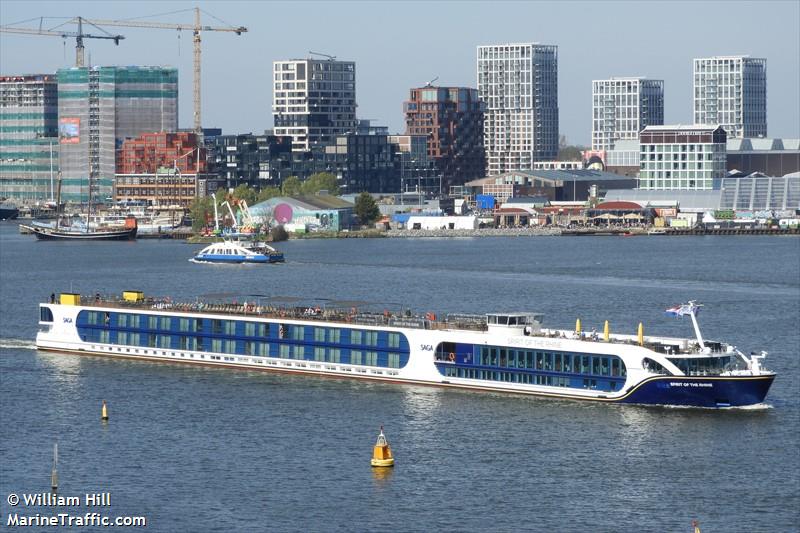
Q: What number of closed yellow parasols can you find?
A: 3